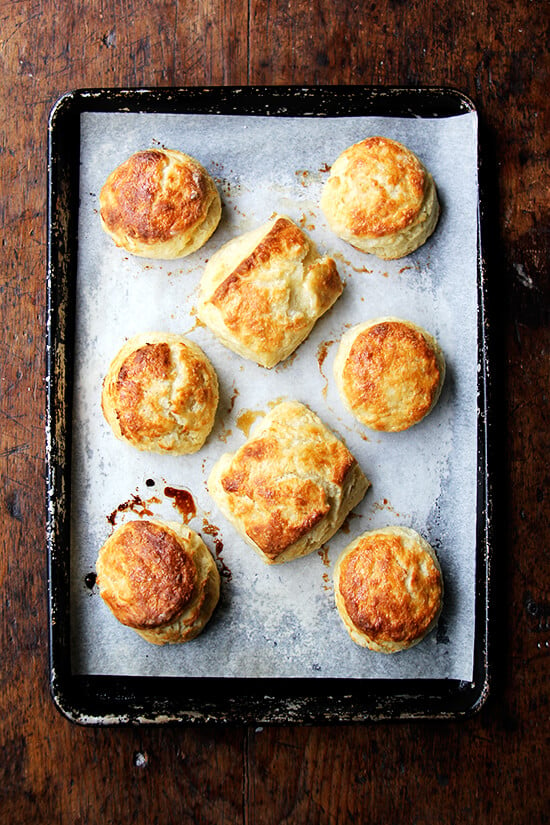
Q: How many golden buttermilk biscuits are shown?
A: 8